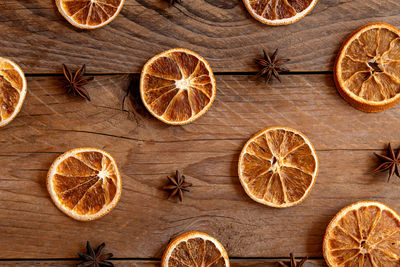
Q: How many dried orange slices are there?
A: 9